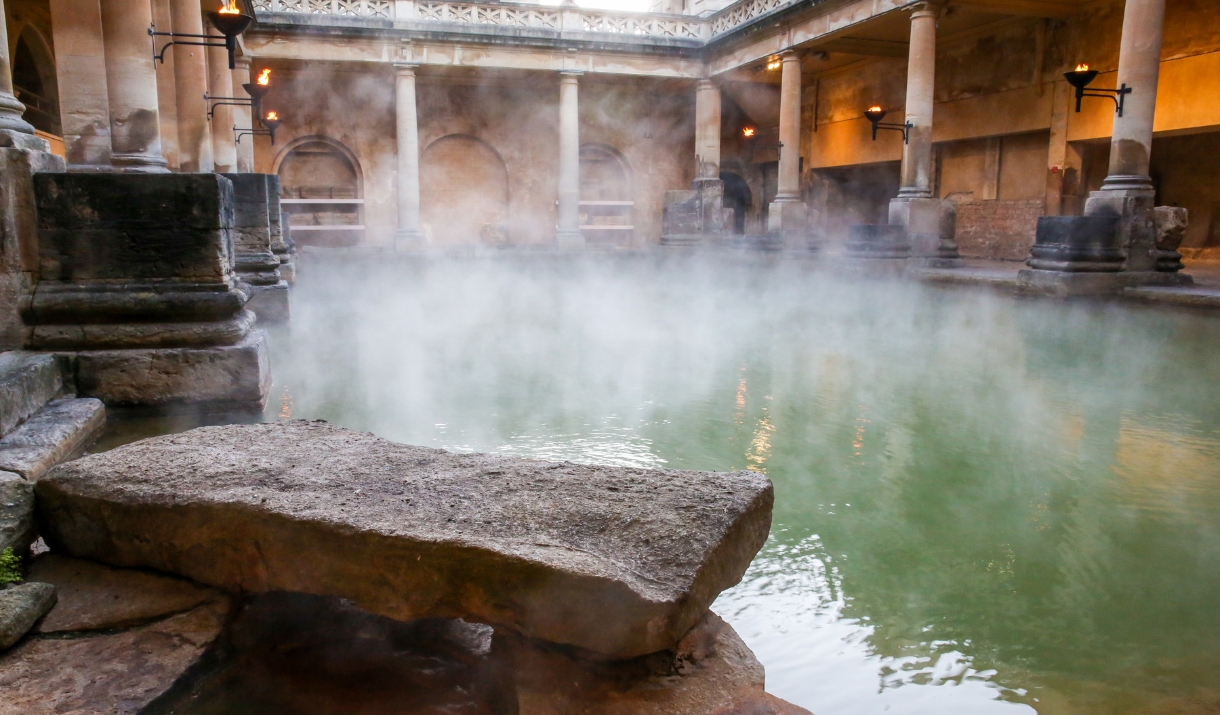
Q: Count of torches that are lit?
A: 6